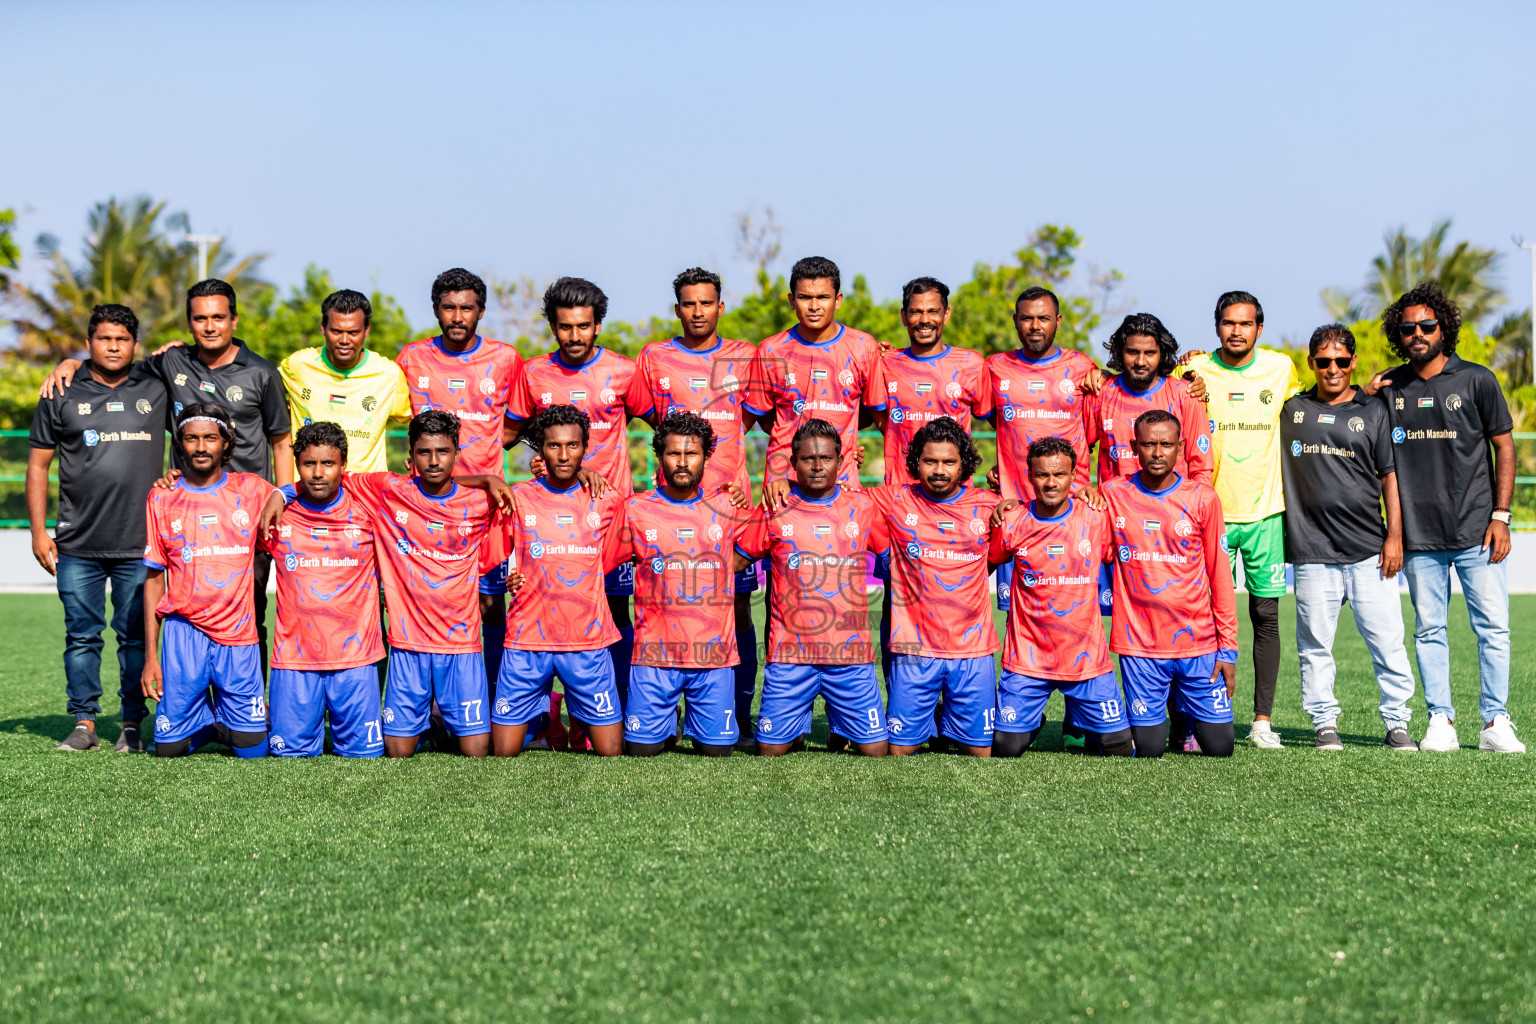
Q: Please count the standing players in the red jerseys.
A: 7